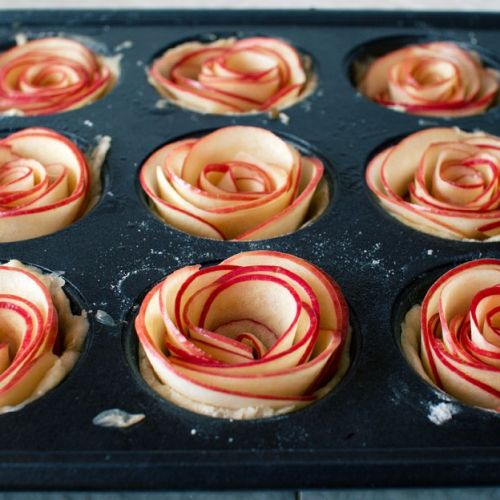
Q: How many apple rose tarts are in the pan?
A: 9